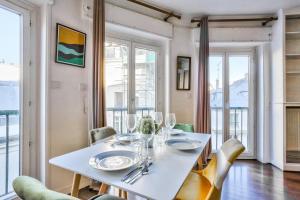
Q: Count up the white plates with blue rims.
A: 4